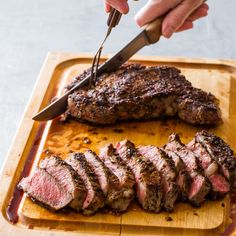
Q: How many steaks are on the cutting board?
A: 2